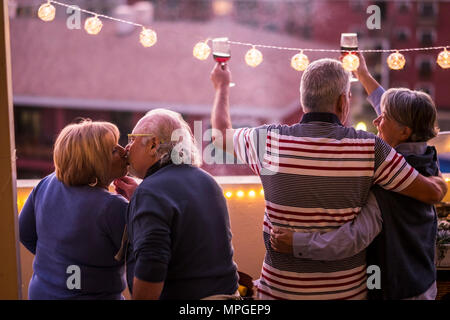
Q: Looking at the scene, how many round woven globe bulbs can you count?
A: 9